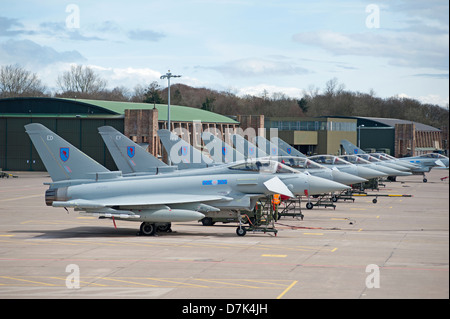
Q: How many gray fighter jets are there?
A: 8